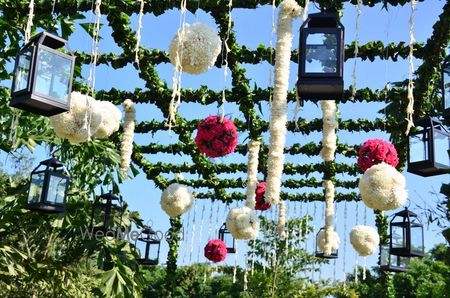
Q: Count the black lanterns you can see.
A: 11